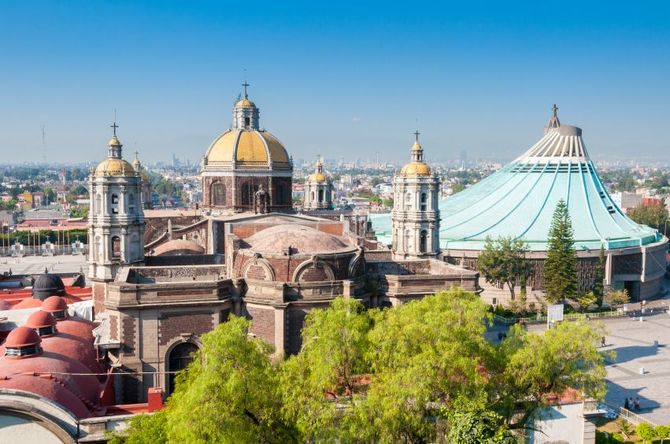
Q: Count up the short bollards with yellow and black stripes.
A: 0